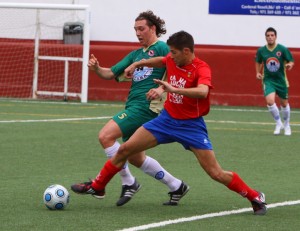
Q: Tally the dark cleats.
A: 4